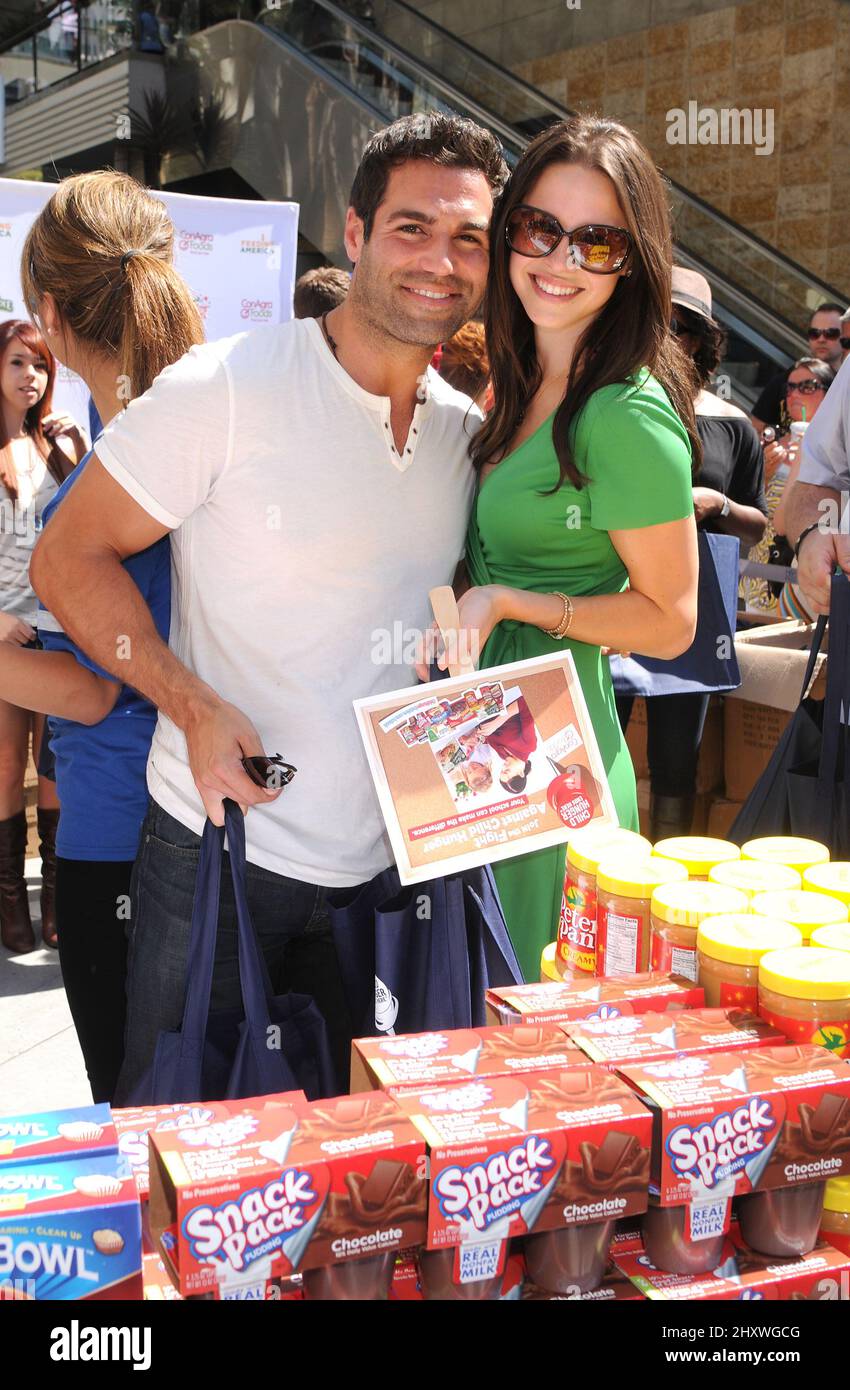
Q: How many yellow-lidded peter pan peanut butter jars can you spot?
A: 13